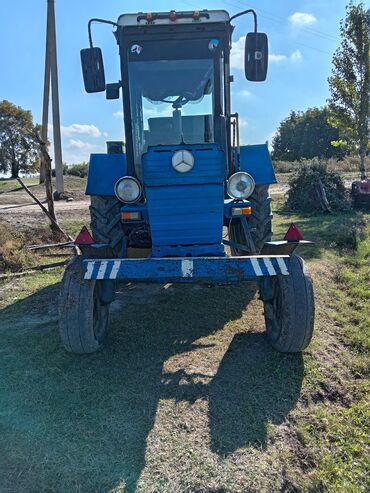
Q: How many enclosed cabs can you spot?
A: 1